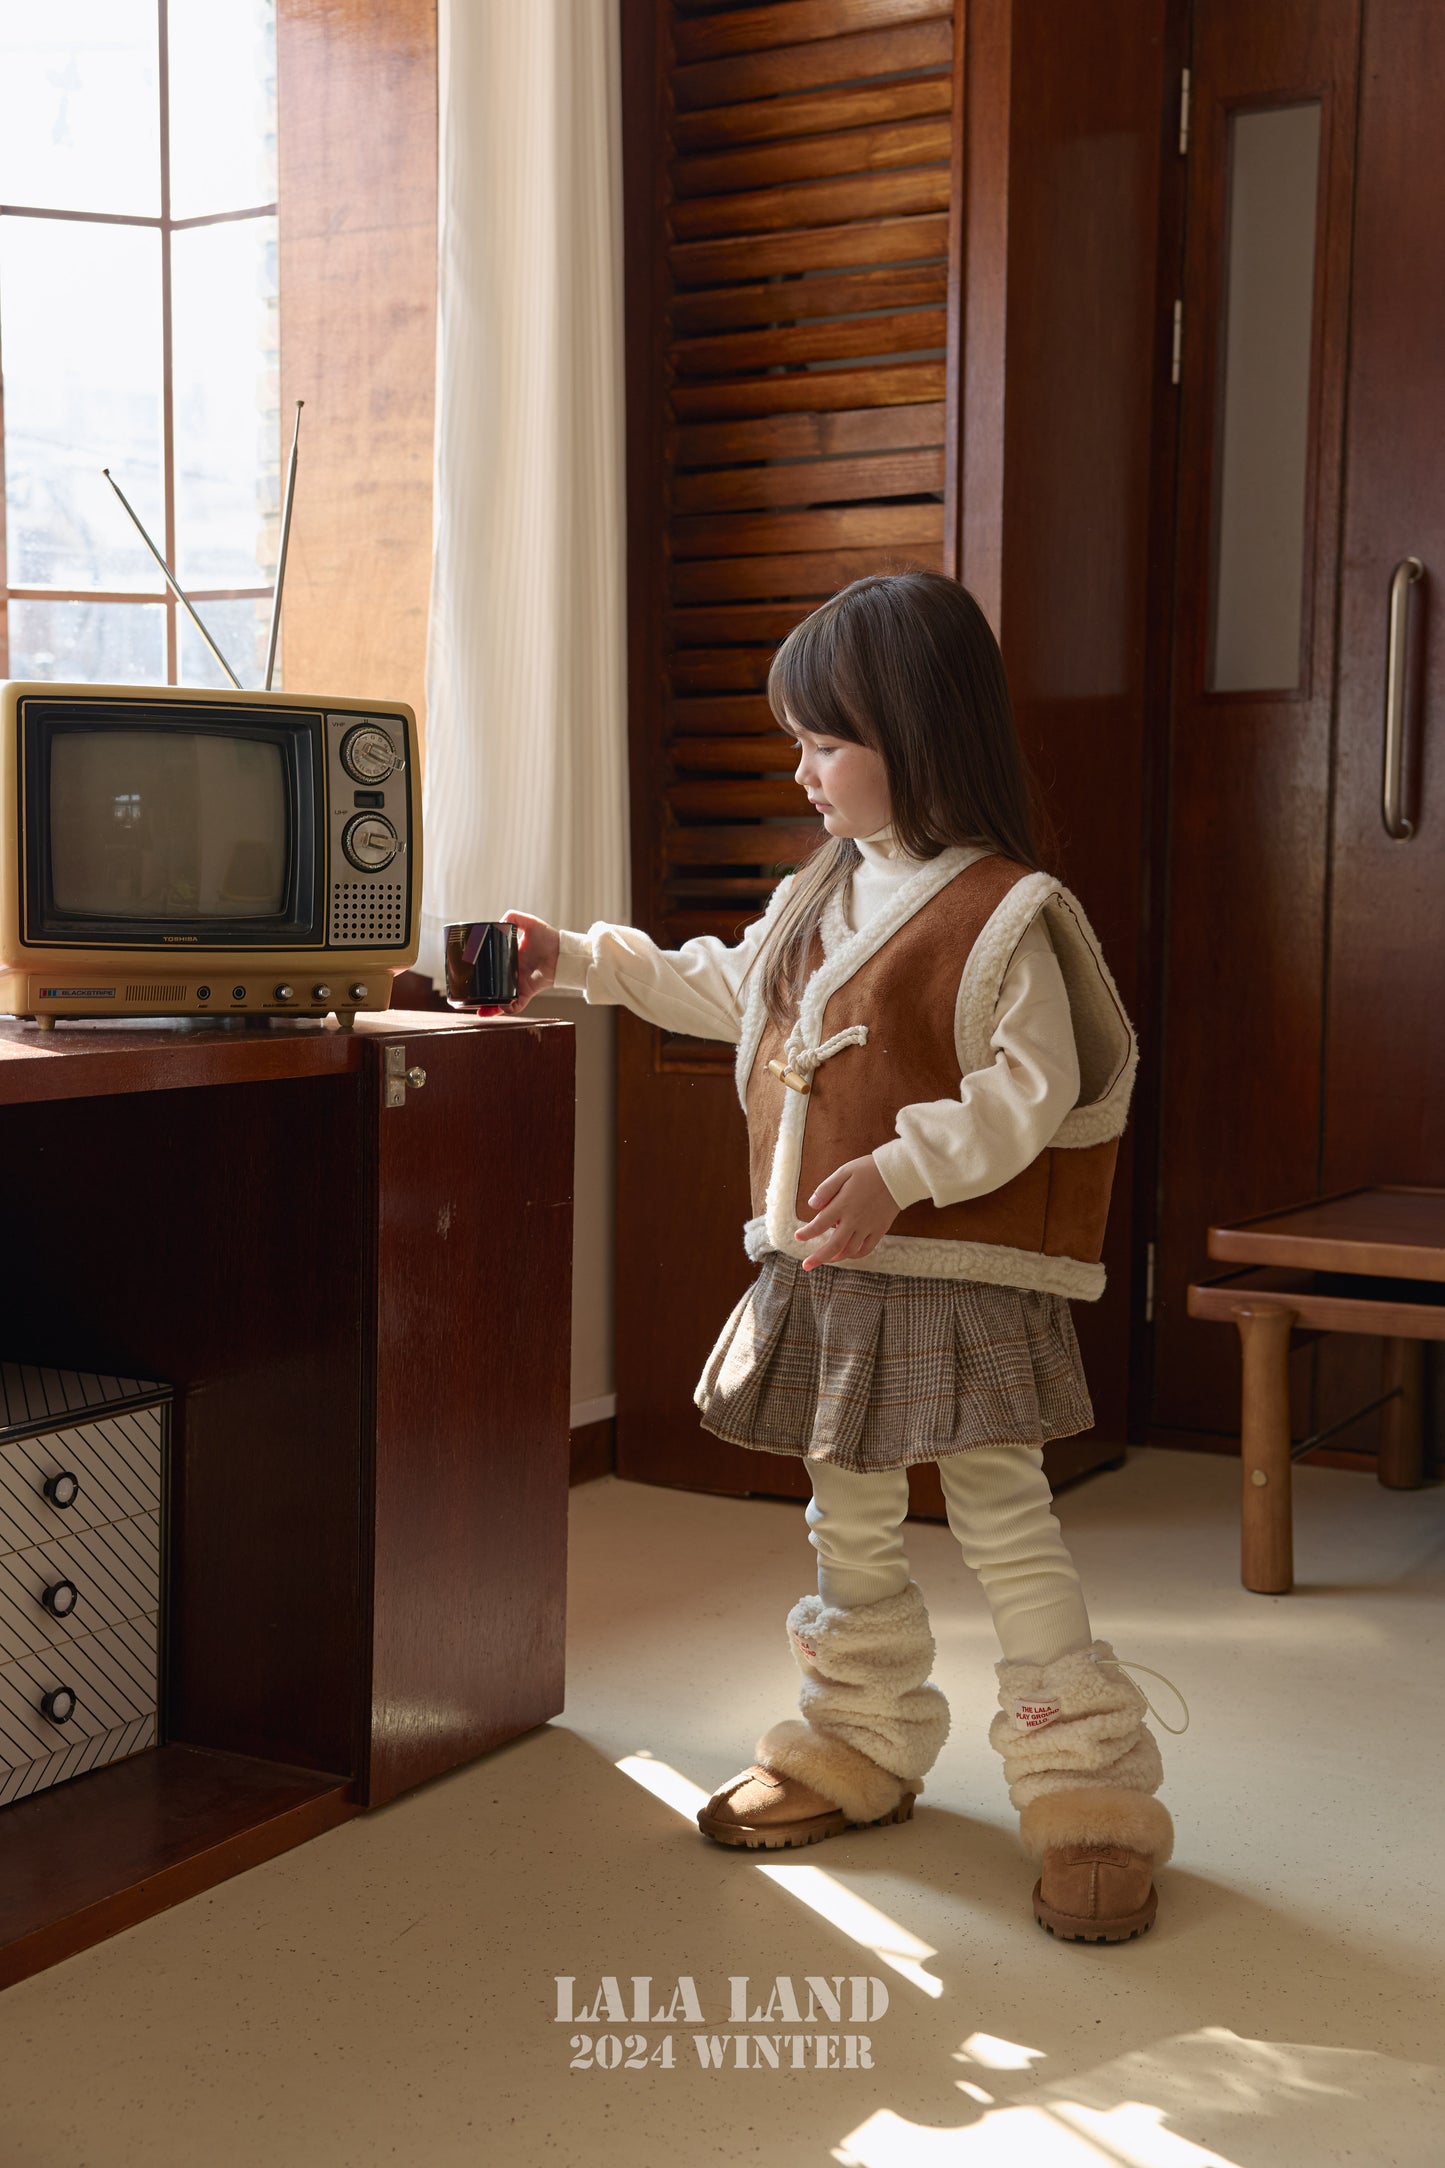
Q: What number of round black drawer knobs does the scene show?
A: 3